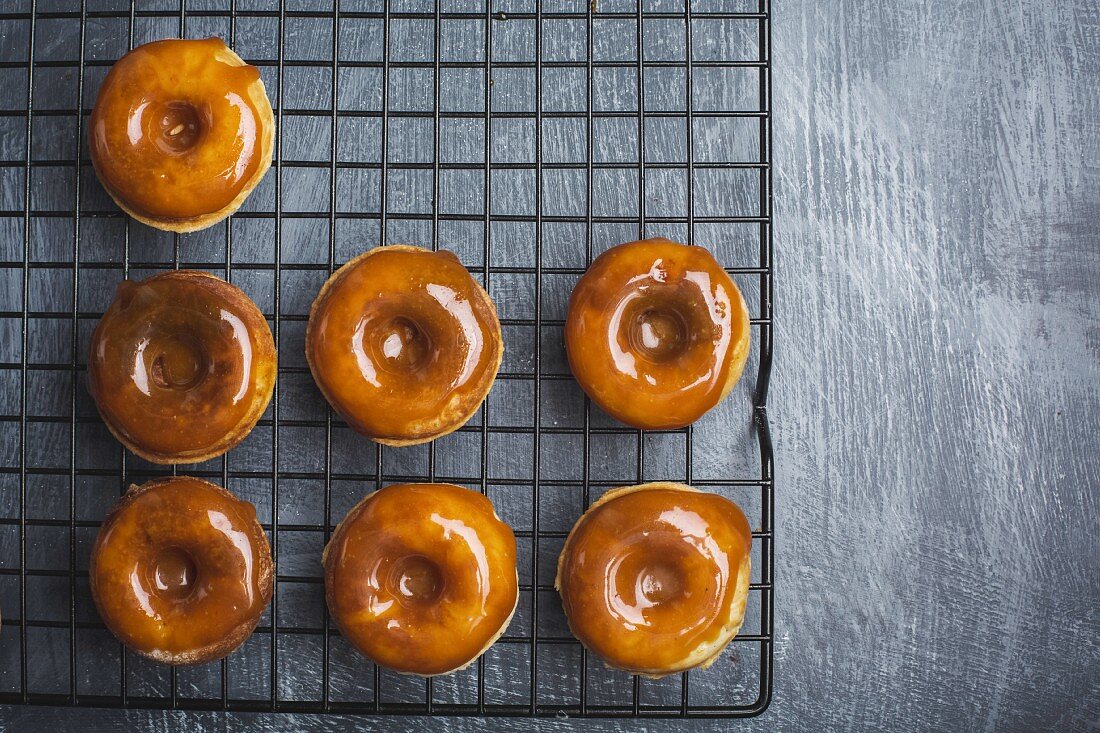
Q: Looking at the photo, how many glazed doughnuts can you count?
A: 7